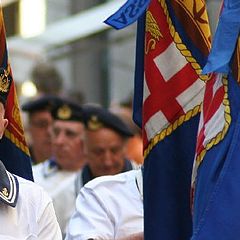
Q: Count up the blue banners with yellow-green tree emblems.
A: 0